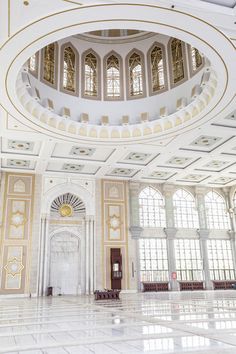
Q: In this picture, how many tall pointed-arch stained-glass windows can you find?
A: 9